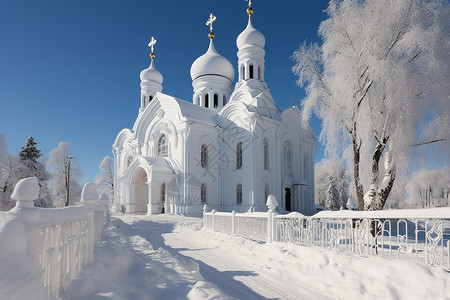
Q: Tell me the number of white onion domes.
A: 3